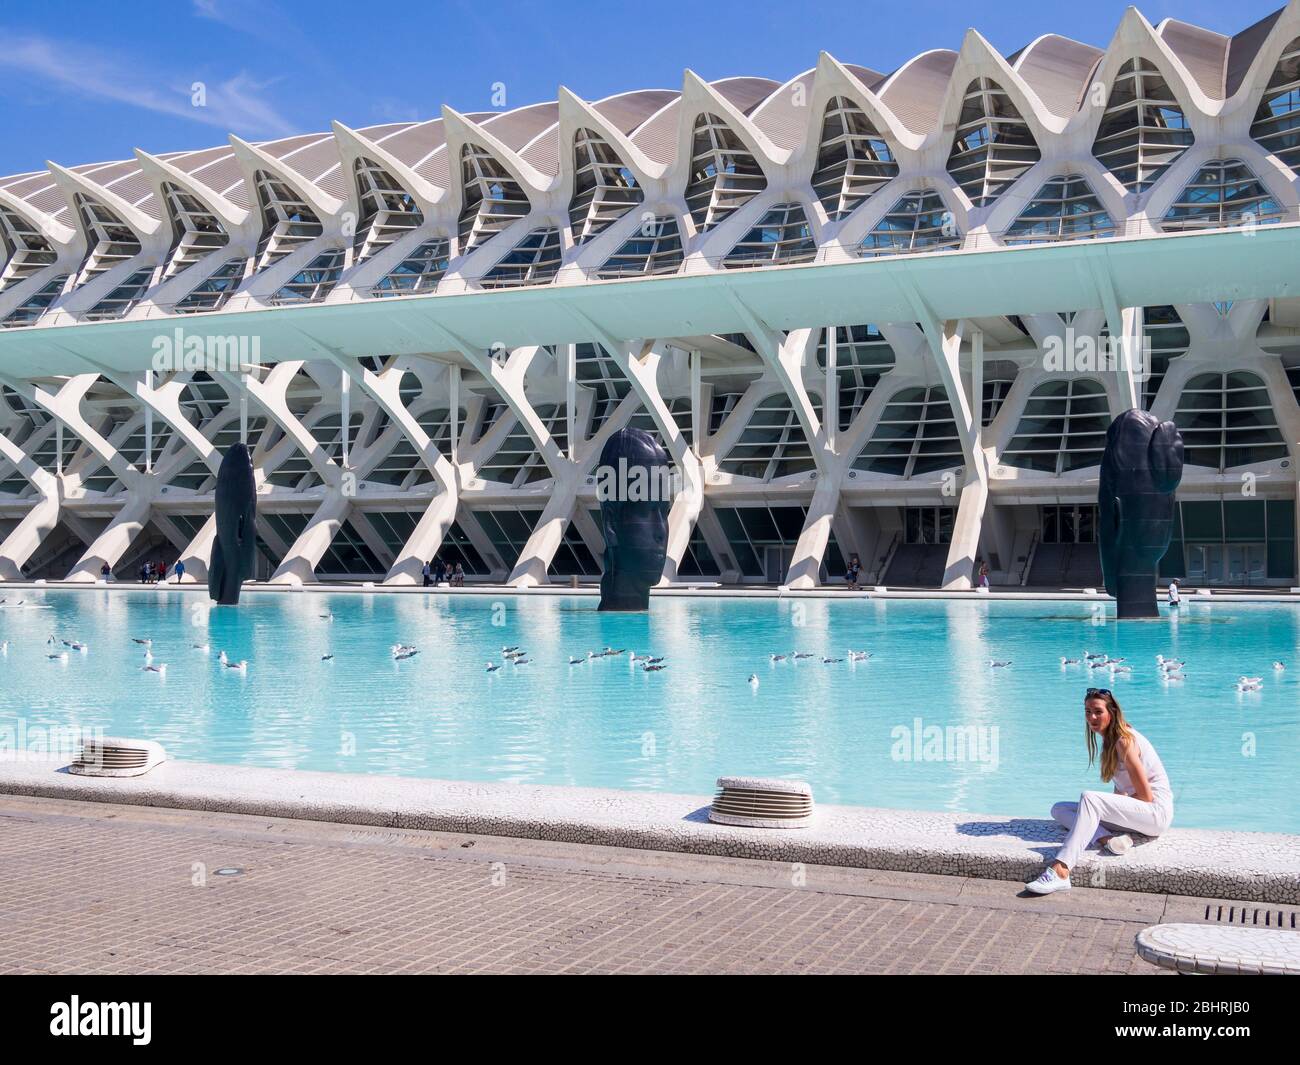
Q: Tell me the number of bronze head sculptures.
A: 3